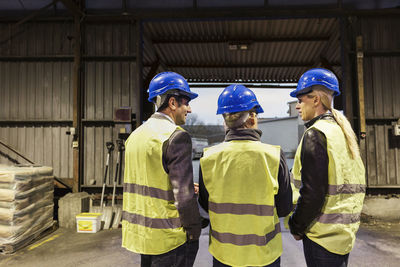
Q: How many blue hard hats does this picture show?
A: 3